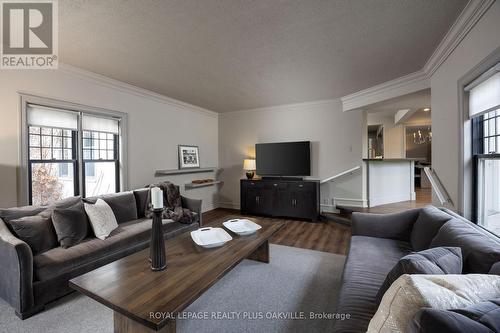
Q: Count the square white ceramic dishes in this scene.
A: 2